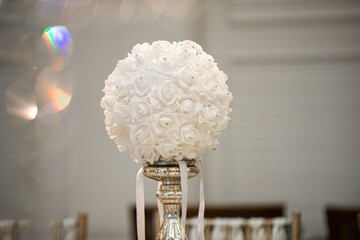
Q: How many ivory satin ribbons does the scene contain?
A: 4